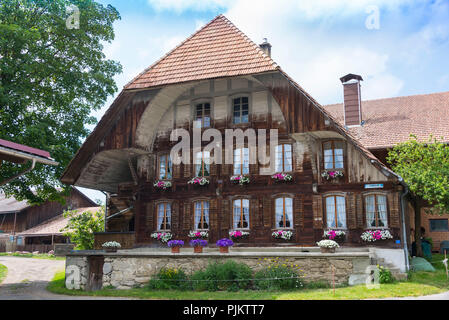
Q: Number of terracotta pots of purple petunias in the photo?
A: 3